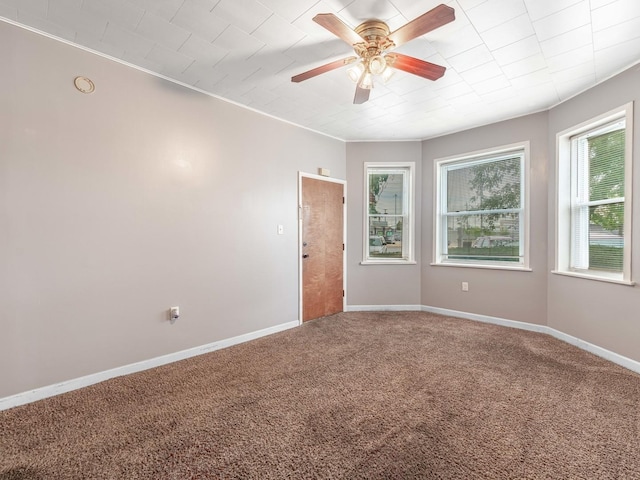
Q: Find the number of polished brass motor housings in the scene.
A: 1